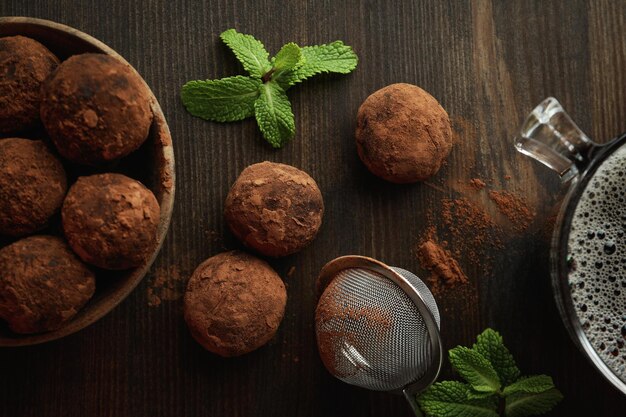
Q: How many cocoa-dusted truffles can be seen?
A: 8